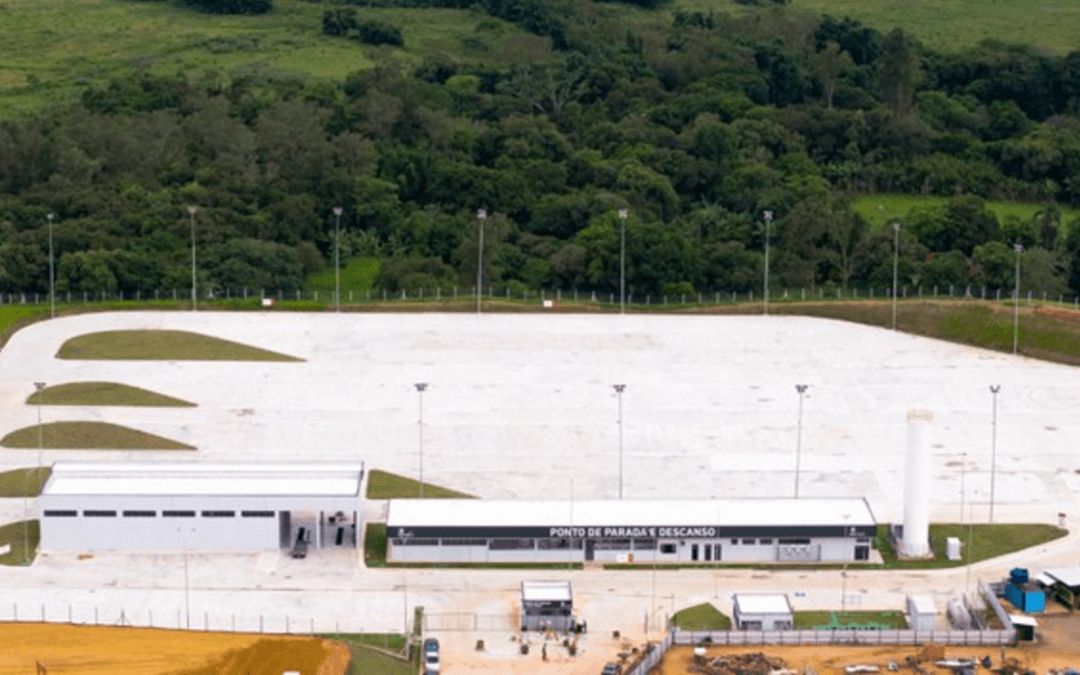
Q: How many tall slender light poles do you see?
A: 13